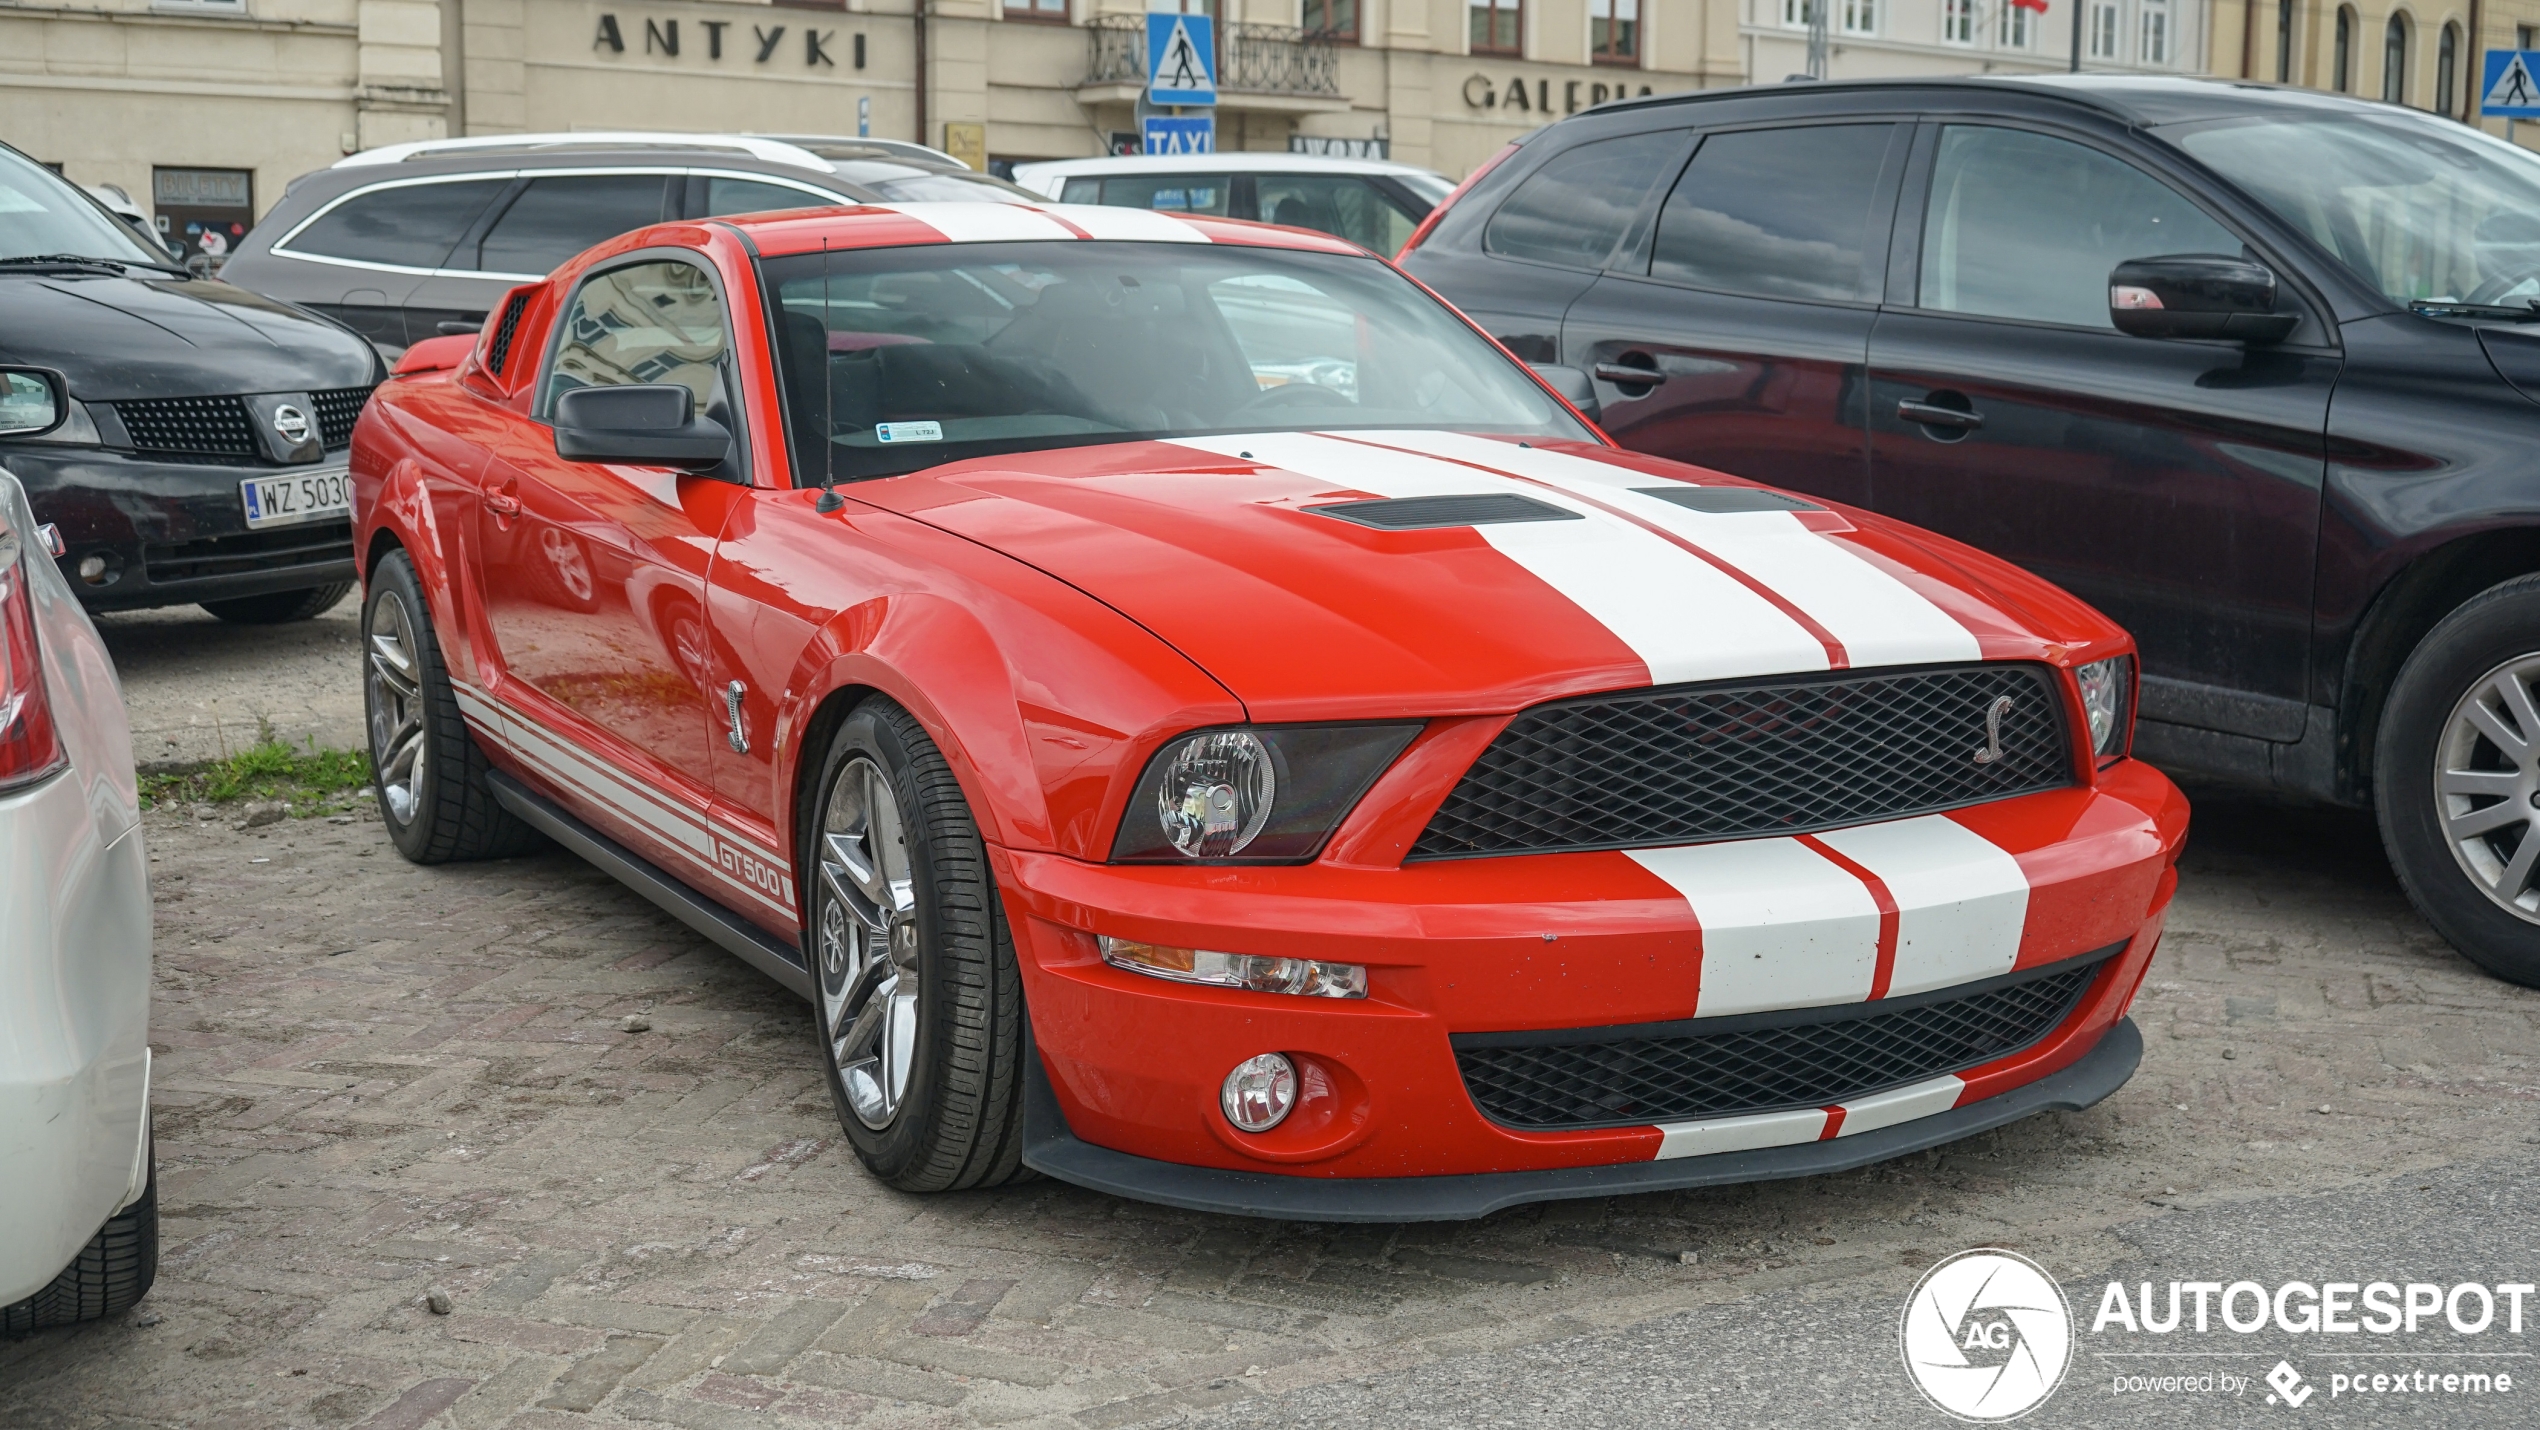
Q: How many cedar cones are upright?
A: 0